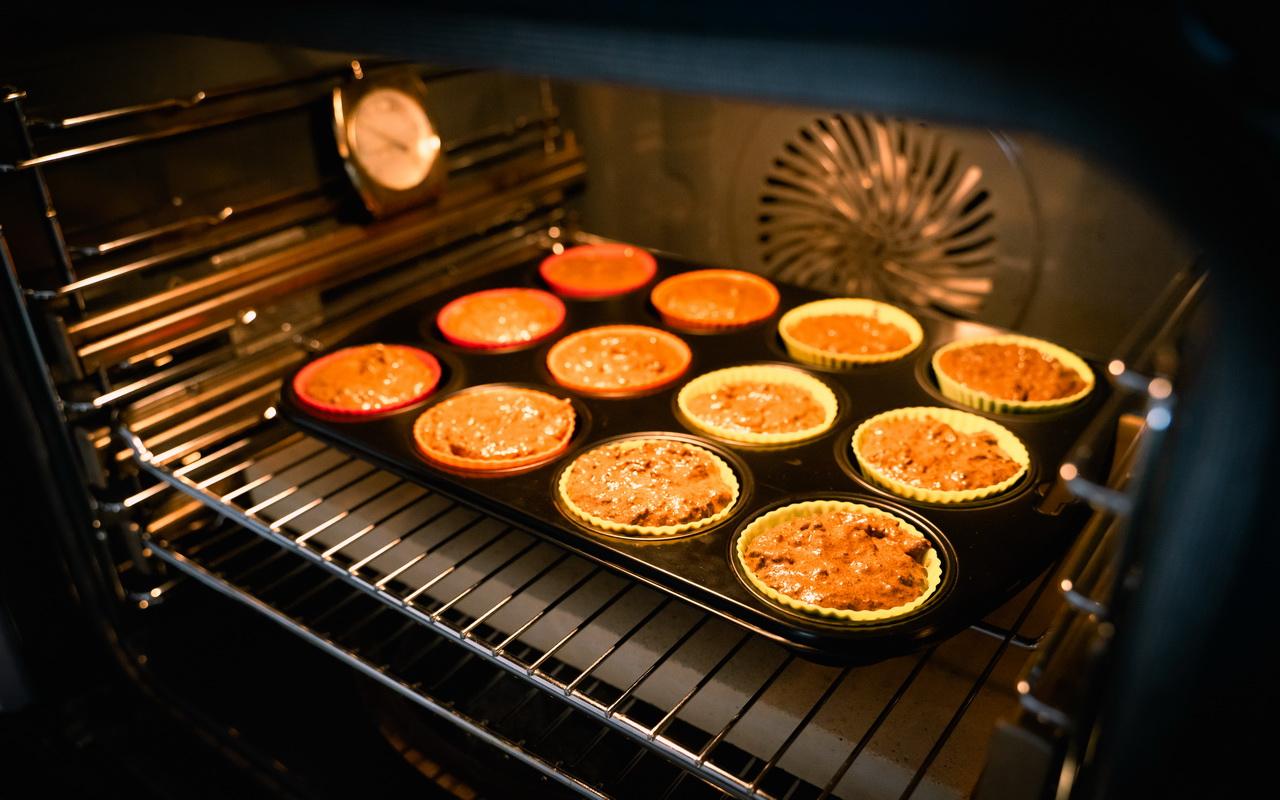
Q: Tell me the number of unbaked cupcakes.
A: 12